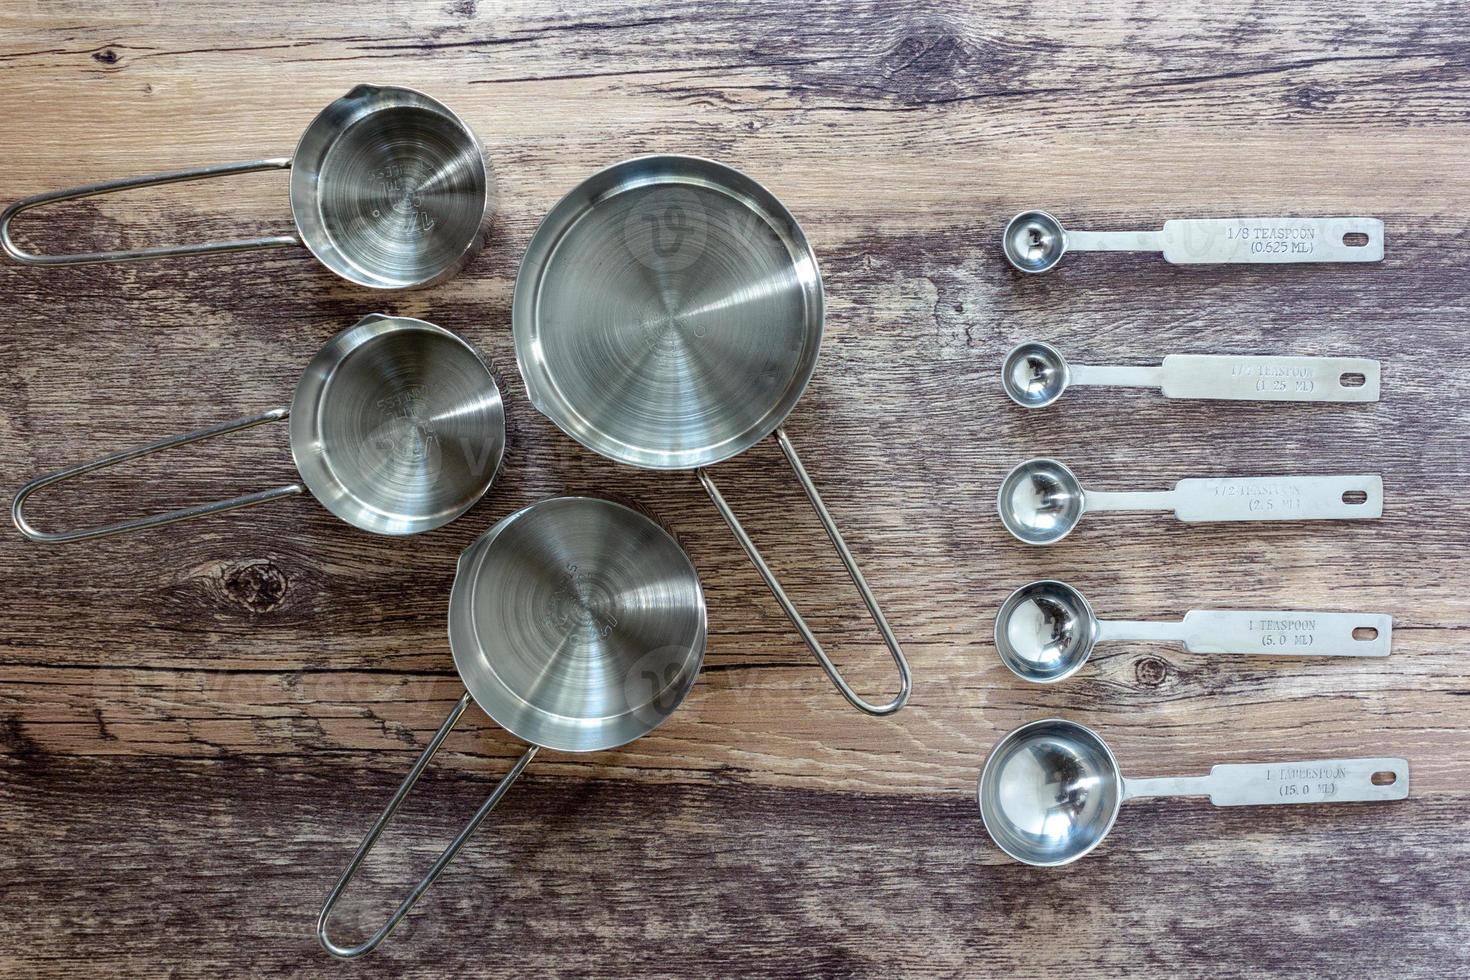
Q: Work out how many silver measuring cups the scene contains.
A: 4